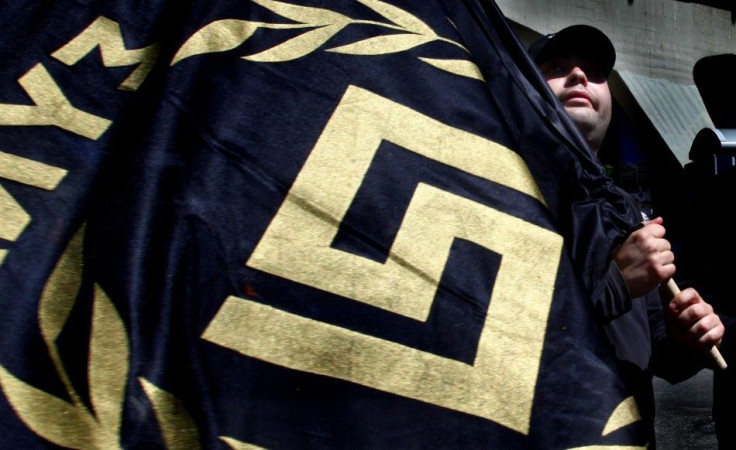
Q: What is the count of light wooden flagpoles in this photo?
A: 1